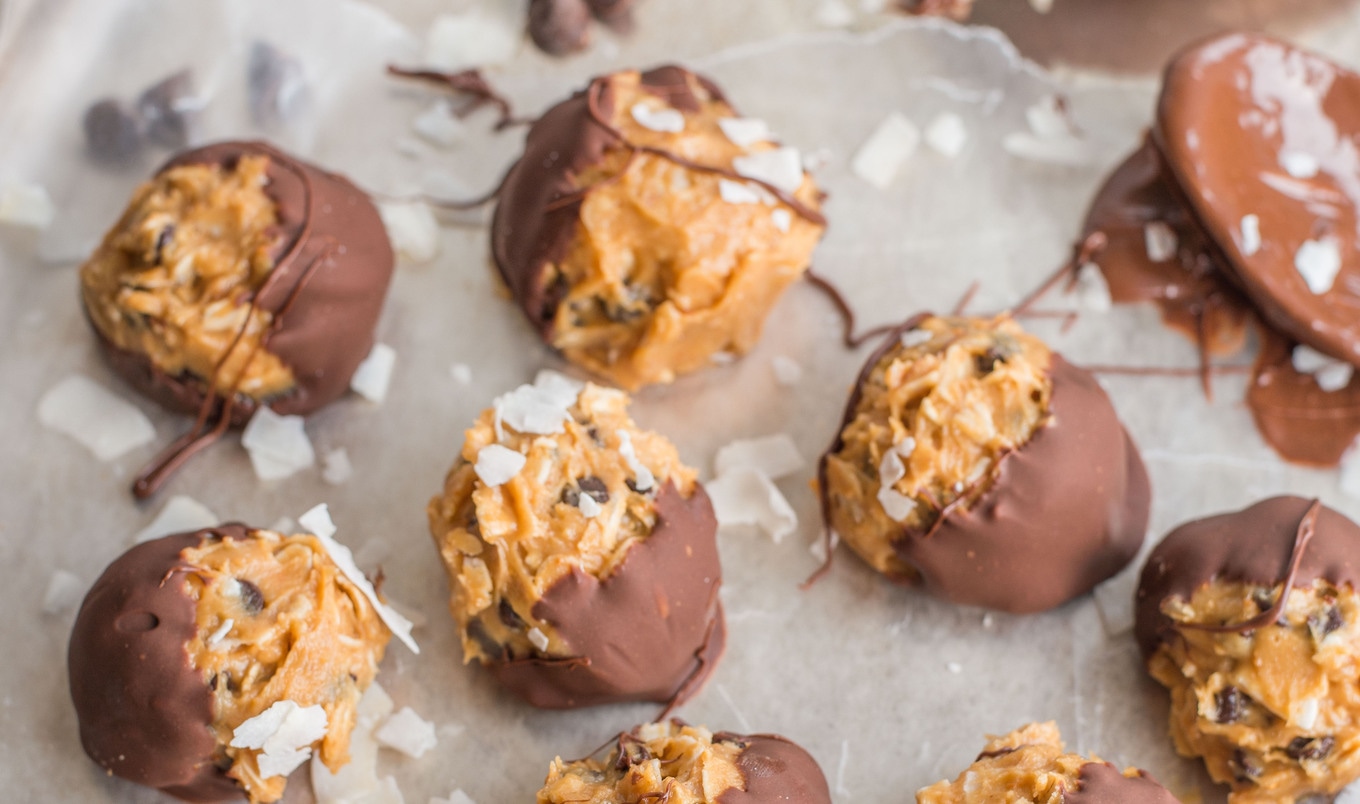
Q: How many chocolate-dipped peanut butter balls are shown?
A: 8